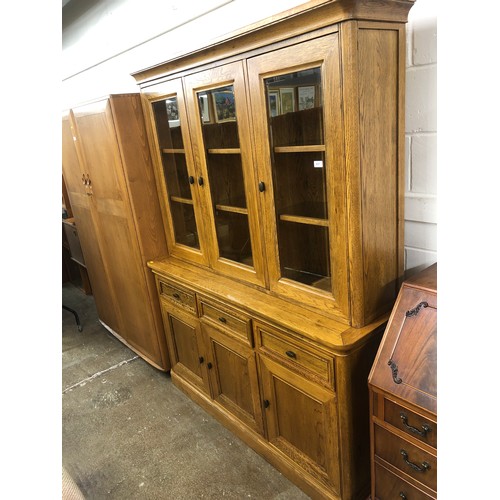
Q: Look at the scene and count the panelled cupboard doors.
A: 3